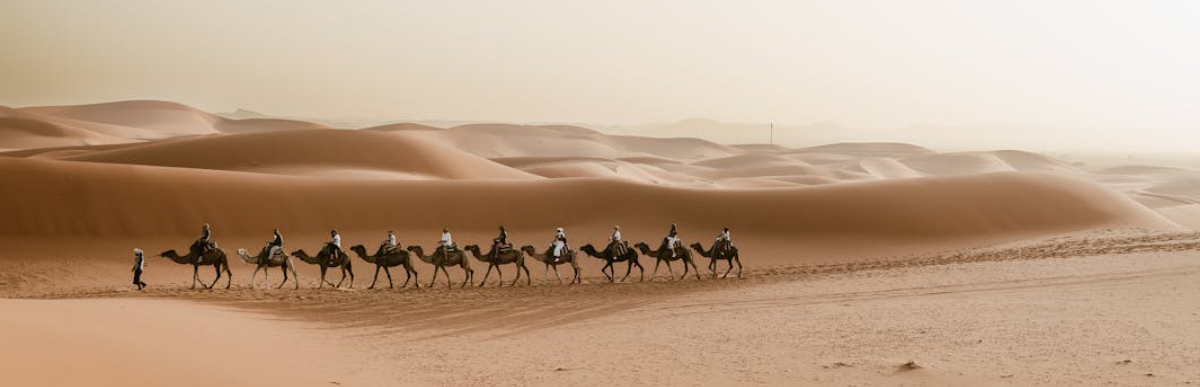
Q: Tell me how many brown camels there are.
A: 9